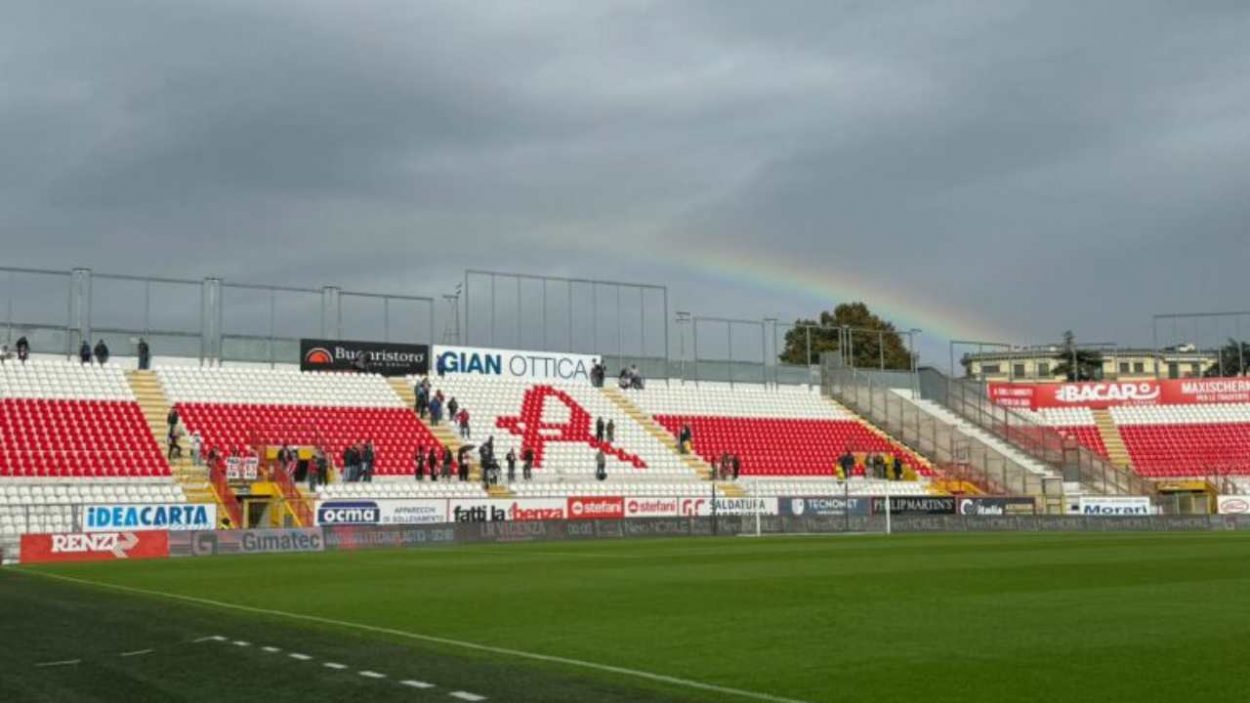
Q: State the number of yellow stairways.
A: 5